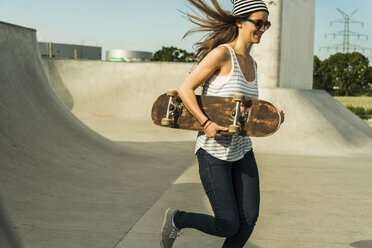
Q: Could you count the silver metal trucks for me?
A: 2